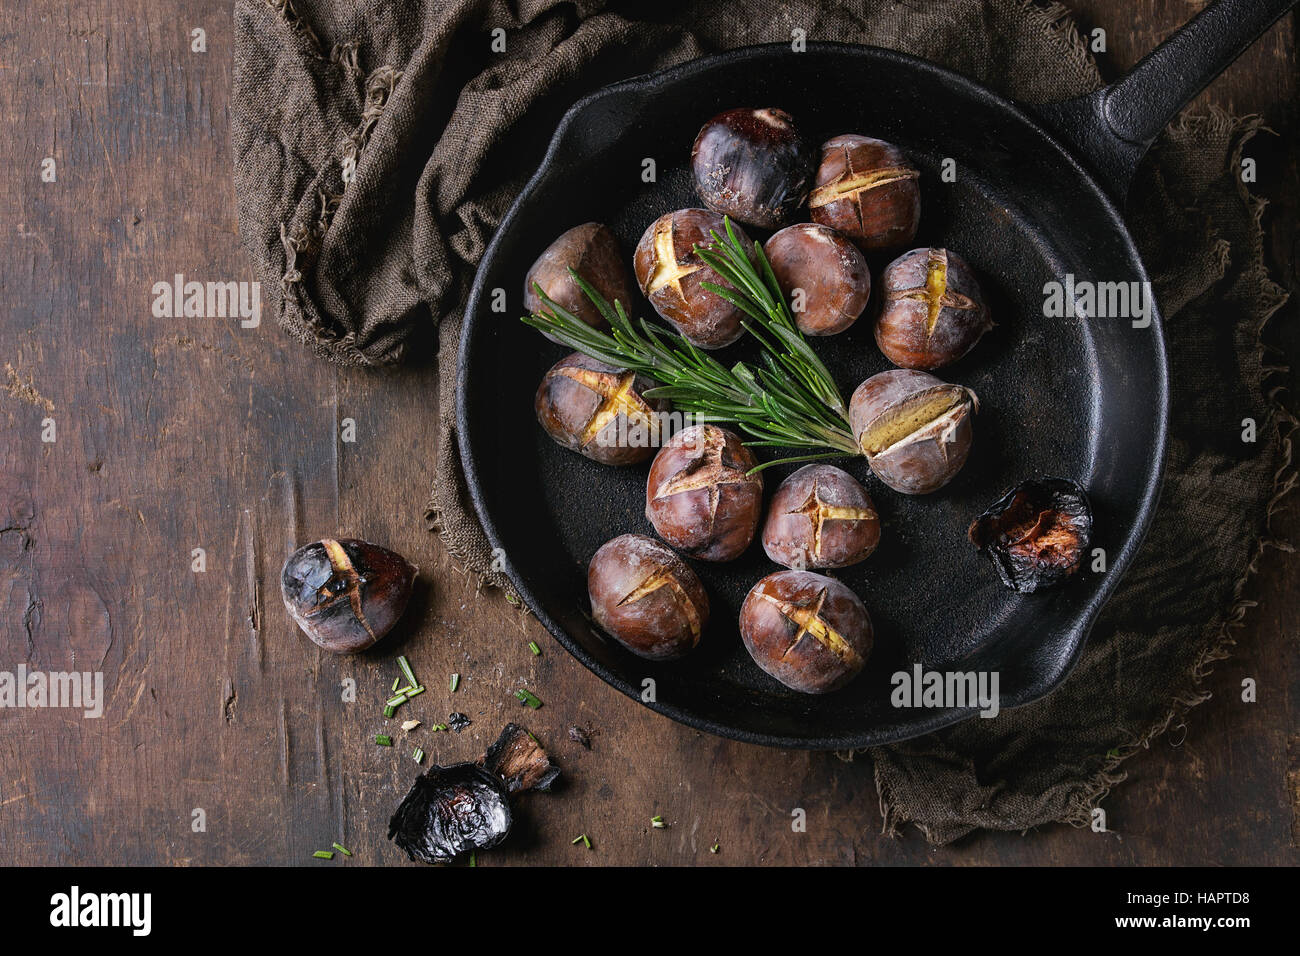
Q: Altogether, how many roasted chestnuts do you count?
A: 13